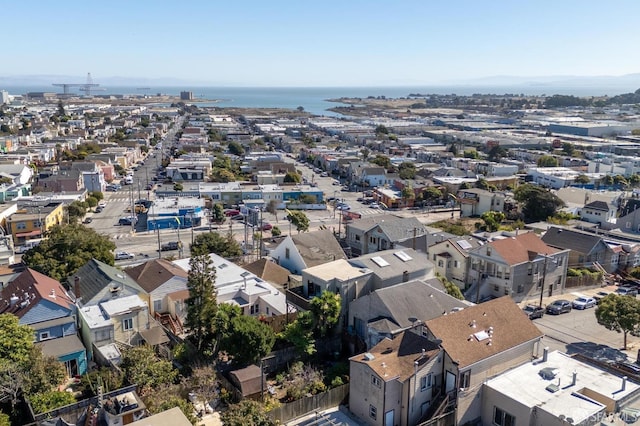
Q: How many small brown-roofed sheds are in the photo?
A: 1